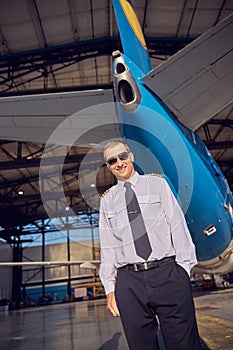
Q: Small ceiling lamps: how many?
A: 3